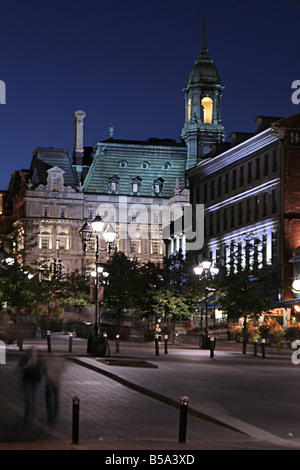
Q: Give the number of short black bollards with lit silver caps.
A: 11